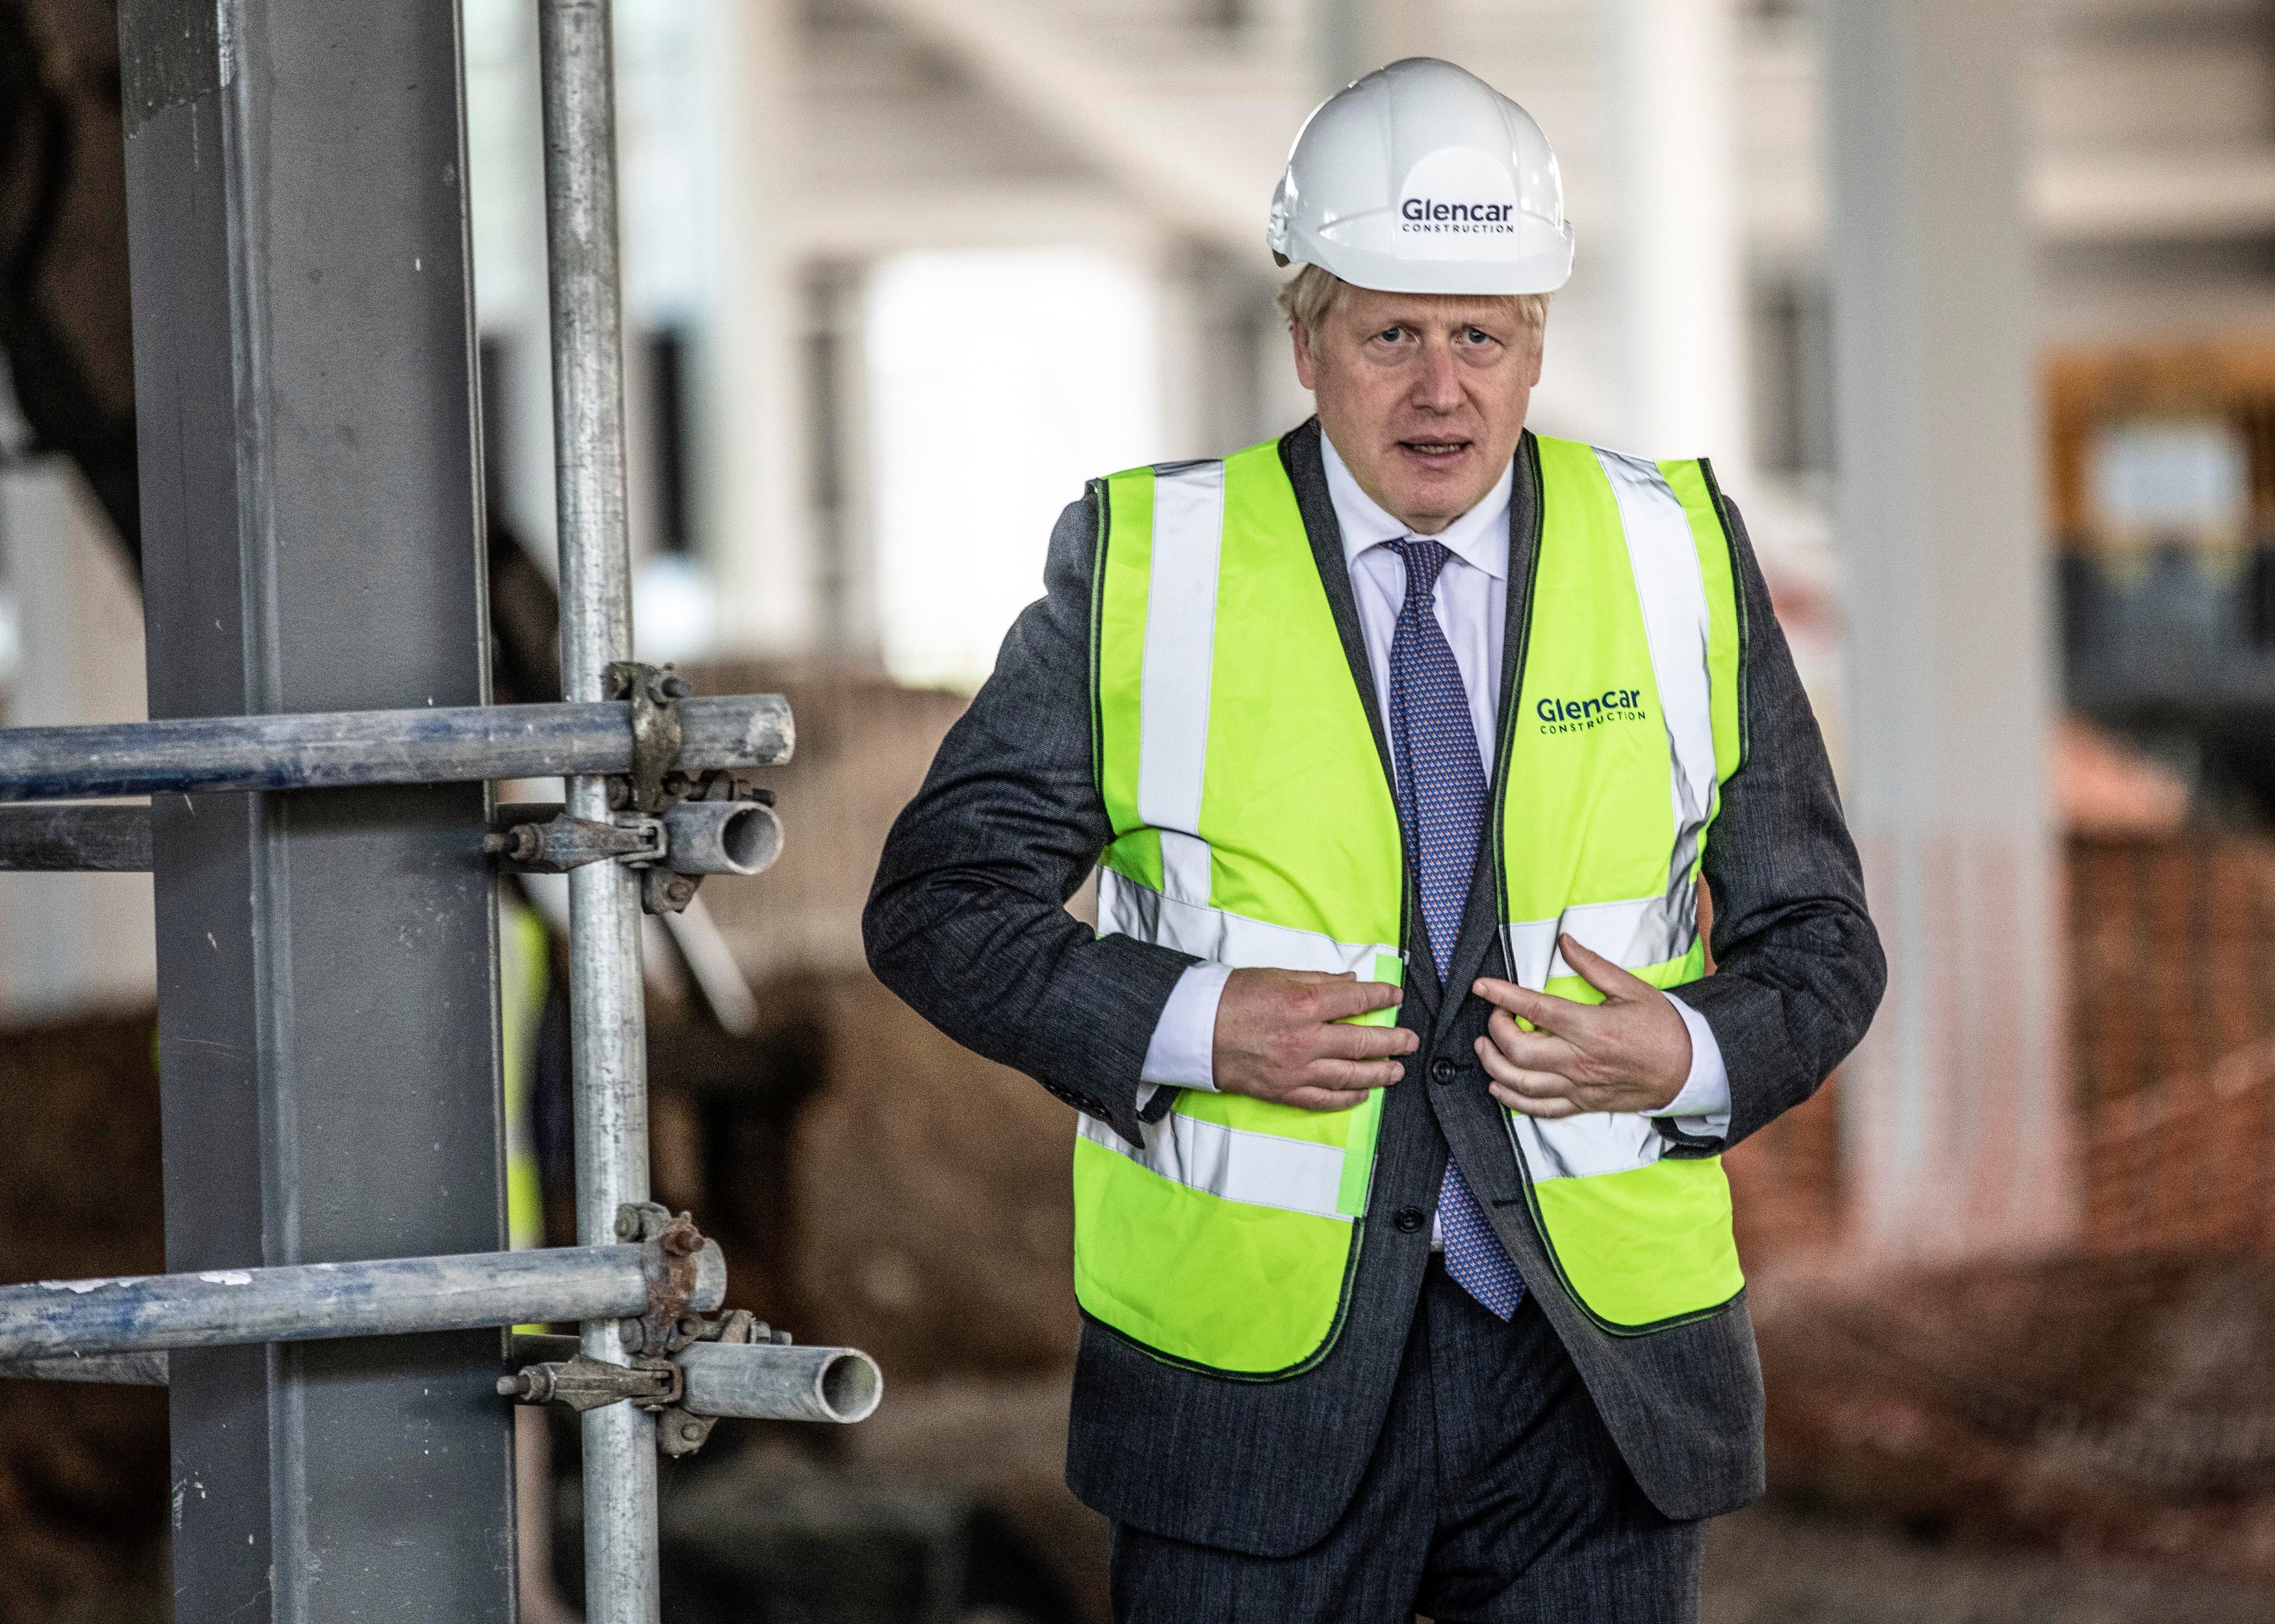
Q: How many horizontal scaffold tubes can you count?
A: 4